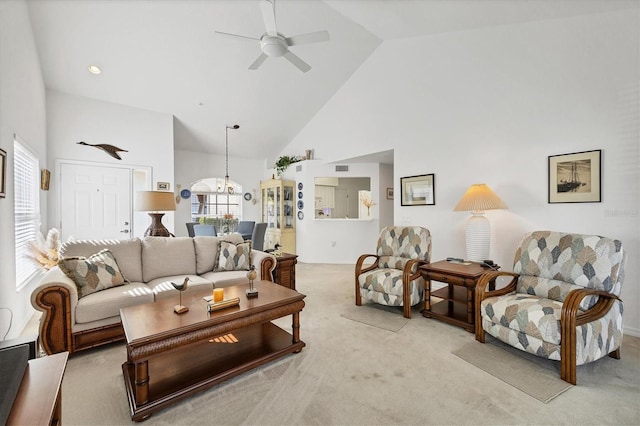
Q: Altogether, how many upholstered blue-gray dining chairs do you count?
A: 4